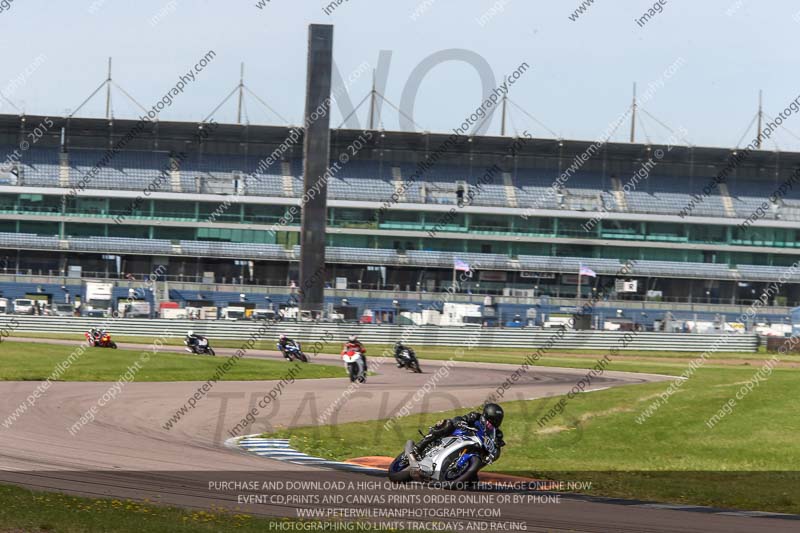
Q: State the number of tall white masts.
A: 6